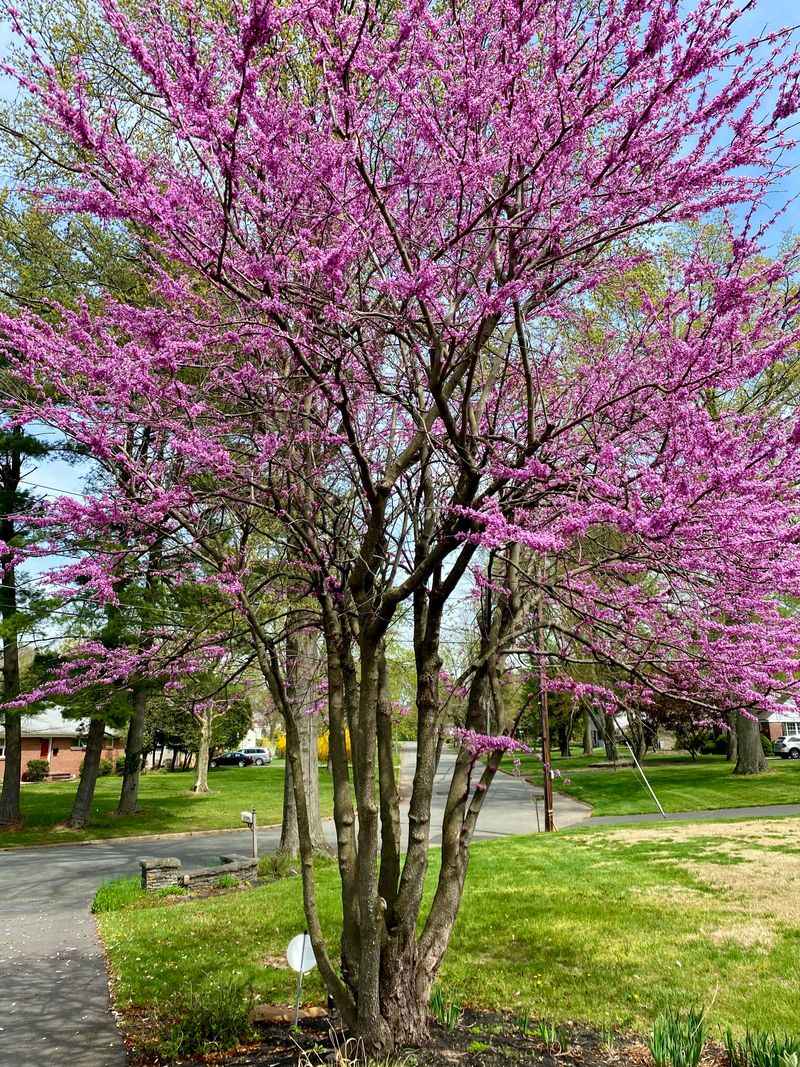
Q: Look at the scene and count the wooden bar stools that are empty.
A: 0